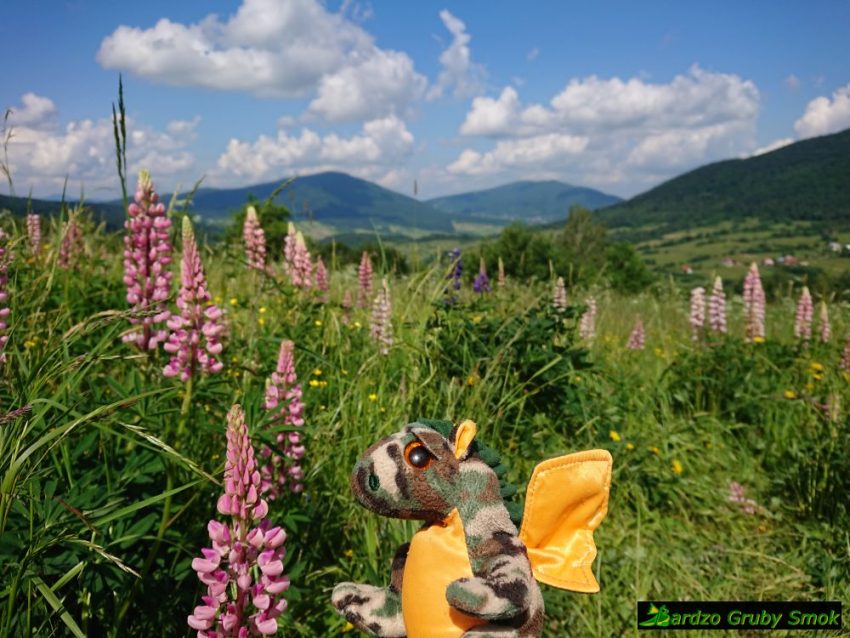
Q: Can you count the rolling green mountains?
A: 3